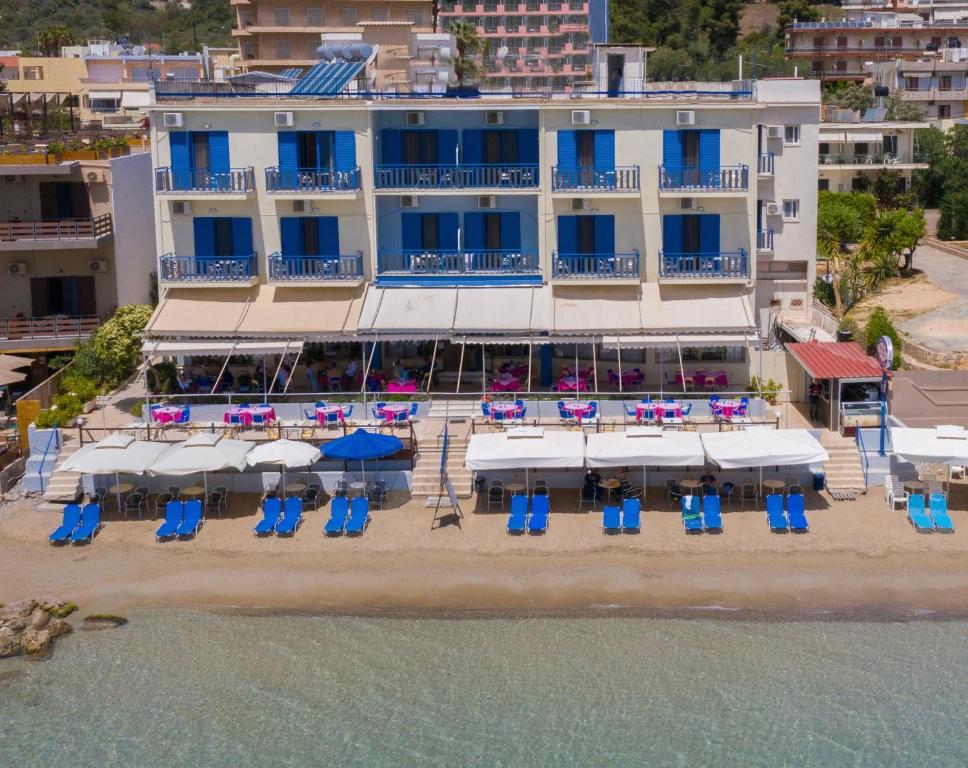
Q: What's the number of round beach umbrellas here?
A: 2